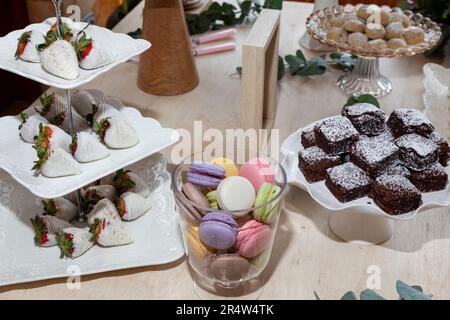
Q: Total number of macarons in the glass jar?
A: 12